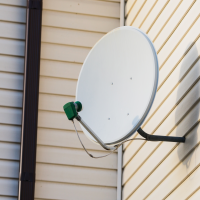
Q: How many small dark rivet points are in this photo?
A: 4